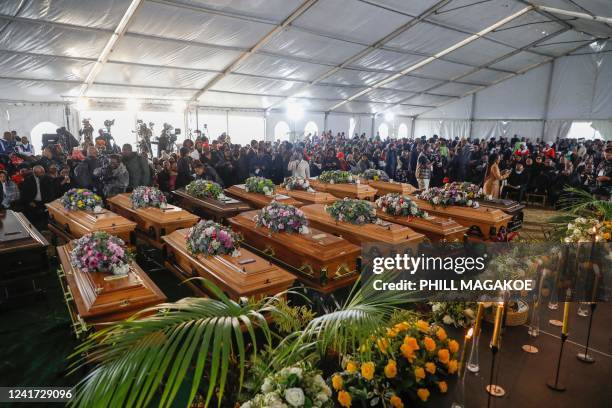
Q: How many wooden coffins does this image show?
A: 15